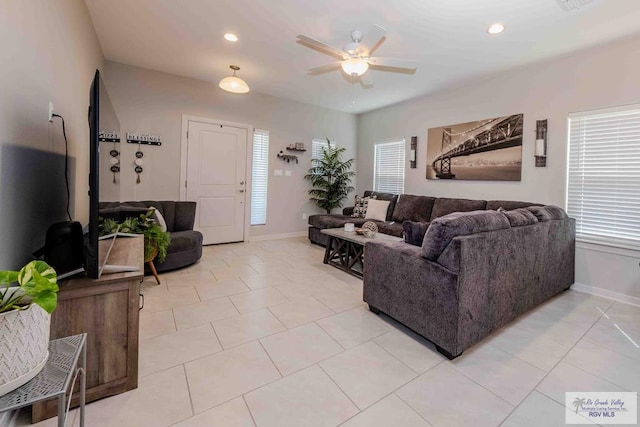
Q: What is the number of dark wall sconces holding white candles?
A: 2